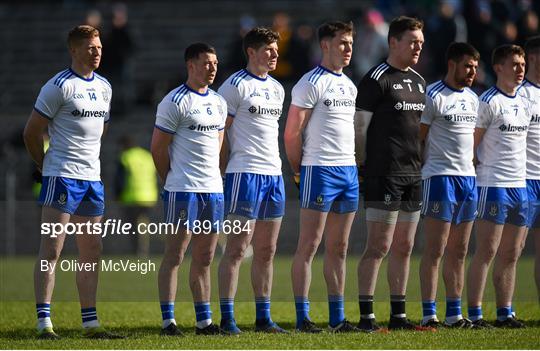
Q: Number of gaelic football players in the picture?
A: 8